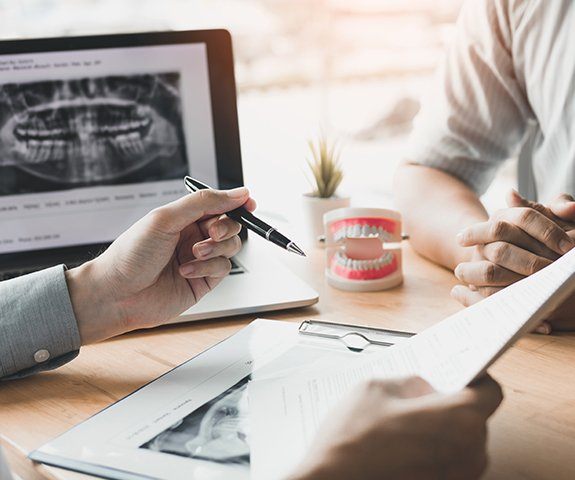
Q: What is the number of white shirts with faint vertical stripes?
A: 1